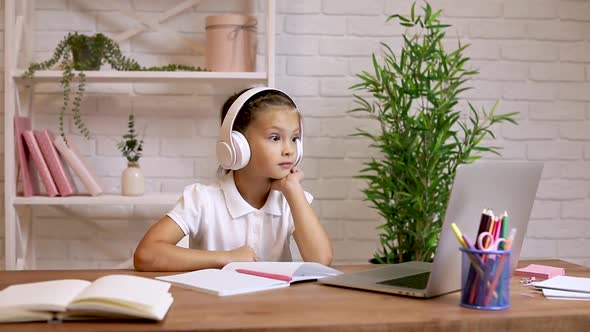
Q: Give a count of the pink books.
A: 4